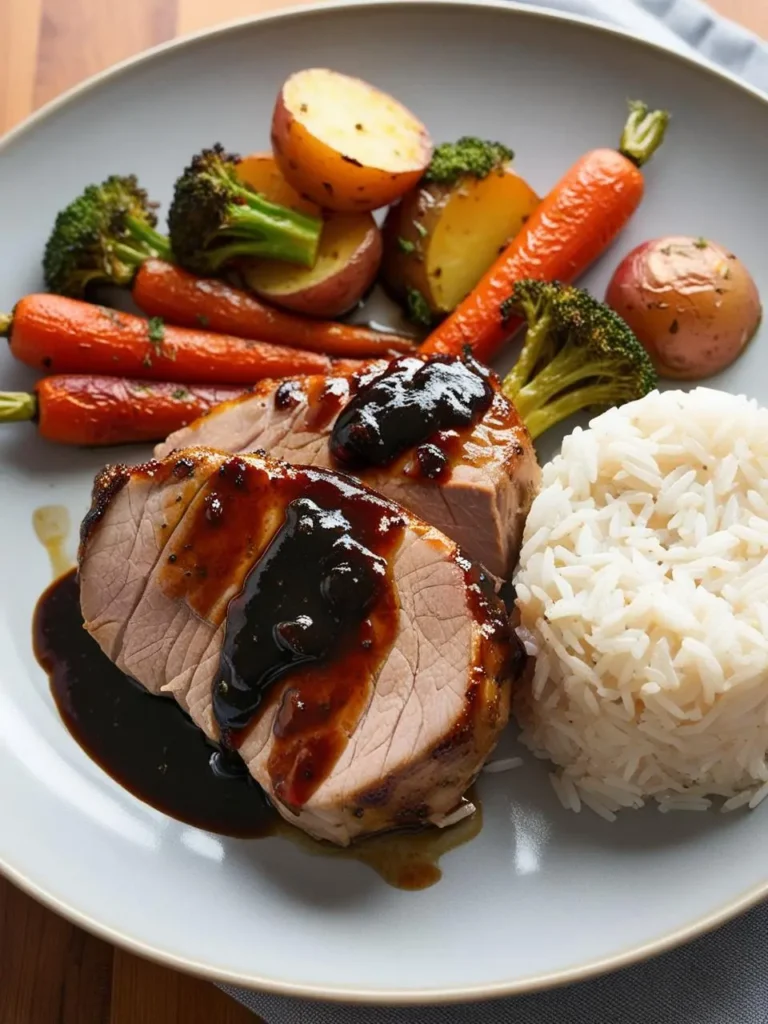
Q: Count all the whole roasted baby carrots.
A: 4